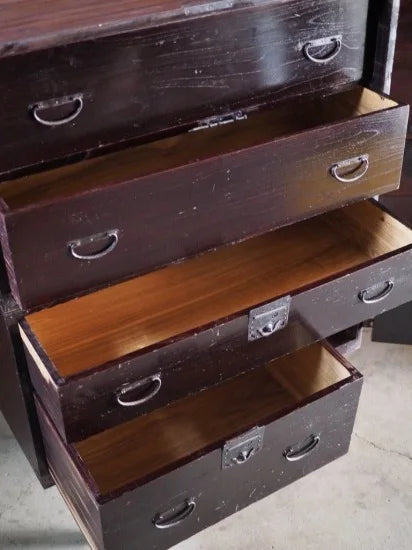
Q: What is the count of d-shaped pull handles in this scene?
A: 8